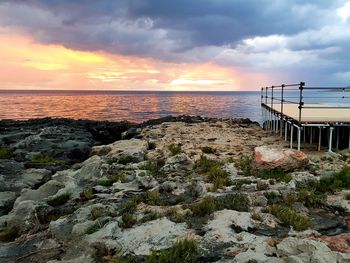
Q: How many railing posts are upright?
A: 5